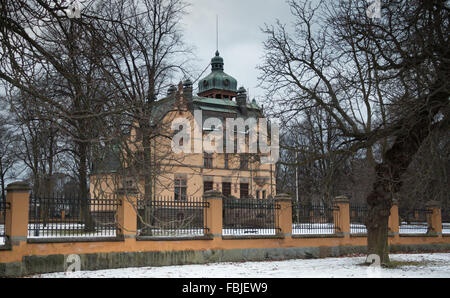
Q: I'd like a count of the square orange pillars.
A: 7